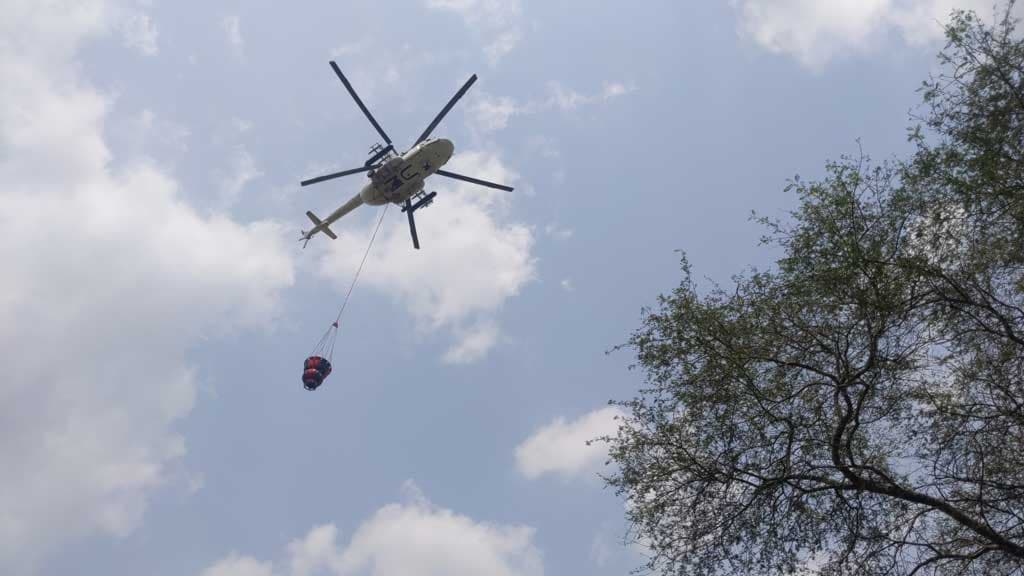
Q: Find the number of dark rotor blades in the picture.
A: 5